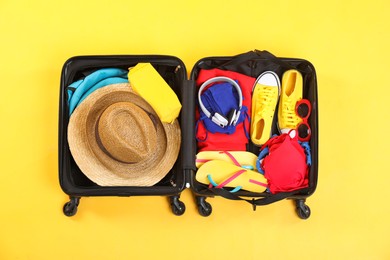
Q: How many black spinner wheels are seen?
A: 4